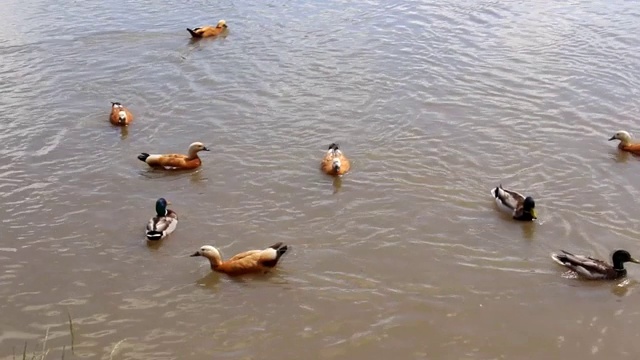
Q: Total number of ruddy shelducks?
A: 6